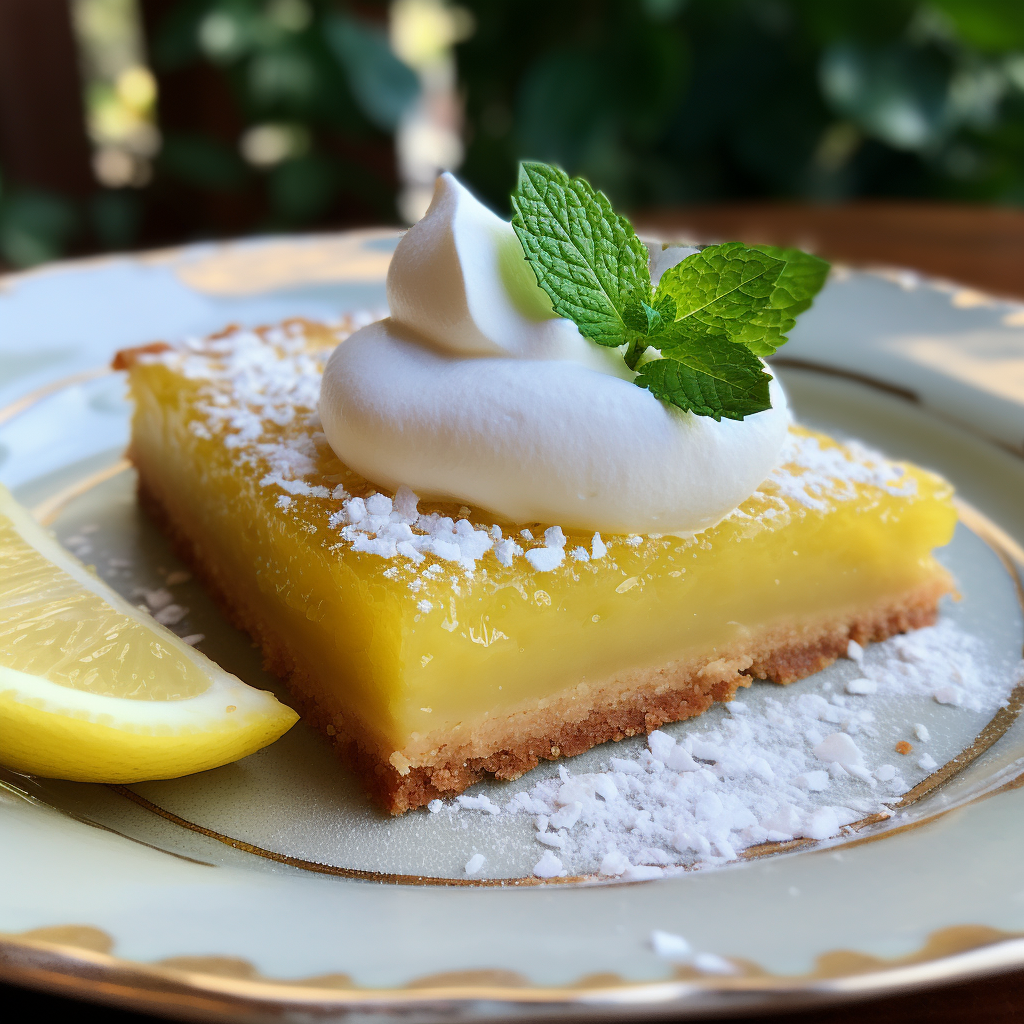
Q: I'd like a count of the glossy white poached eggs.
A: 0